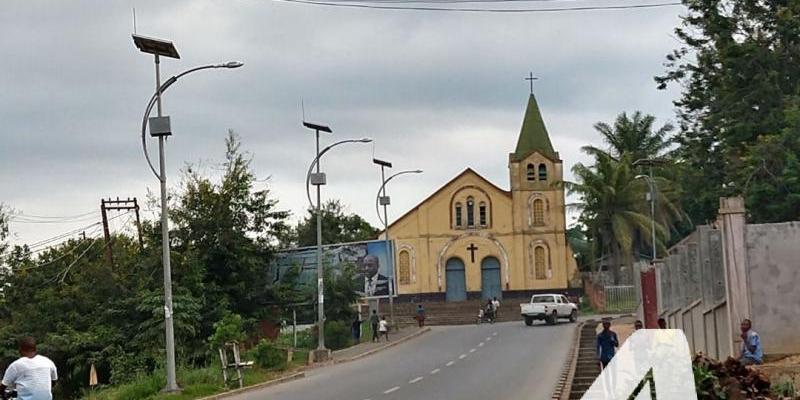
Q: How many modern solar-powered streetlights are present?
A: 4